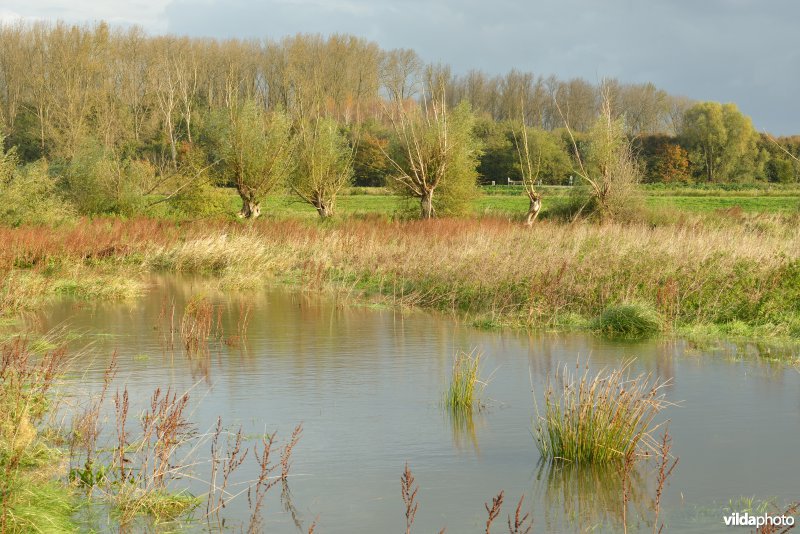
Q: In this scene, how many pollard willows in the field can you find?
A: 5